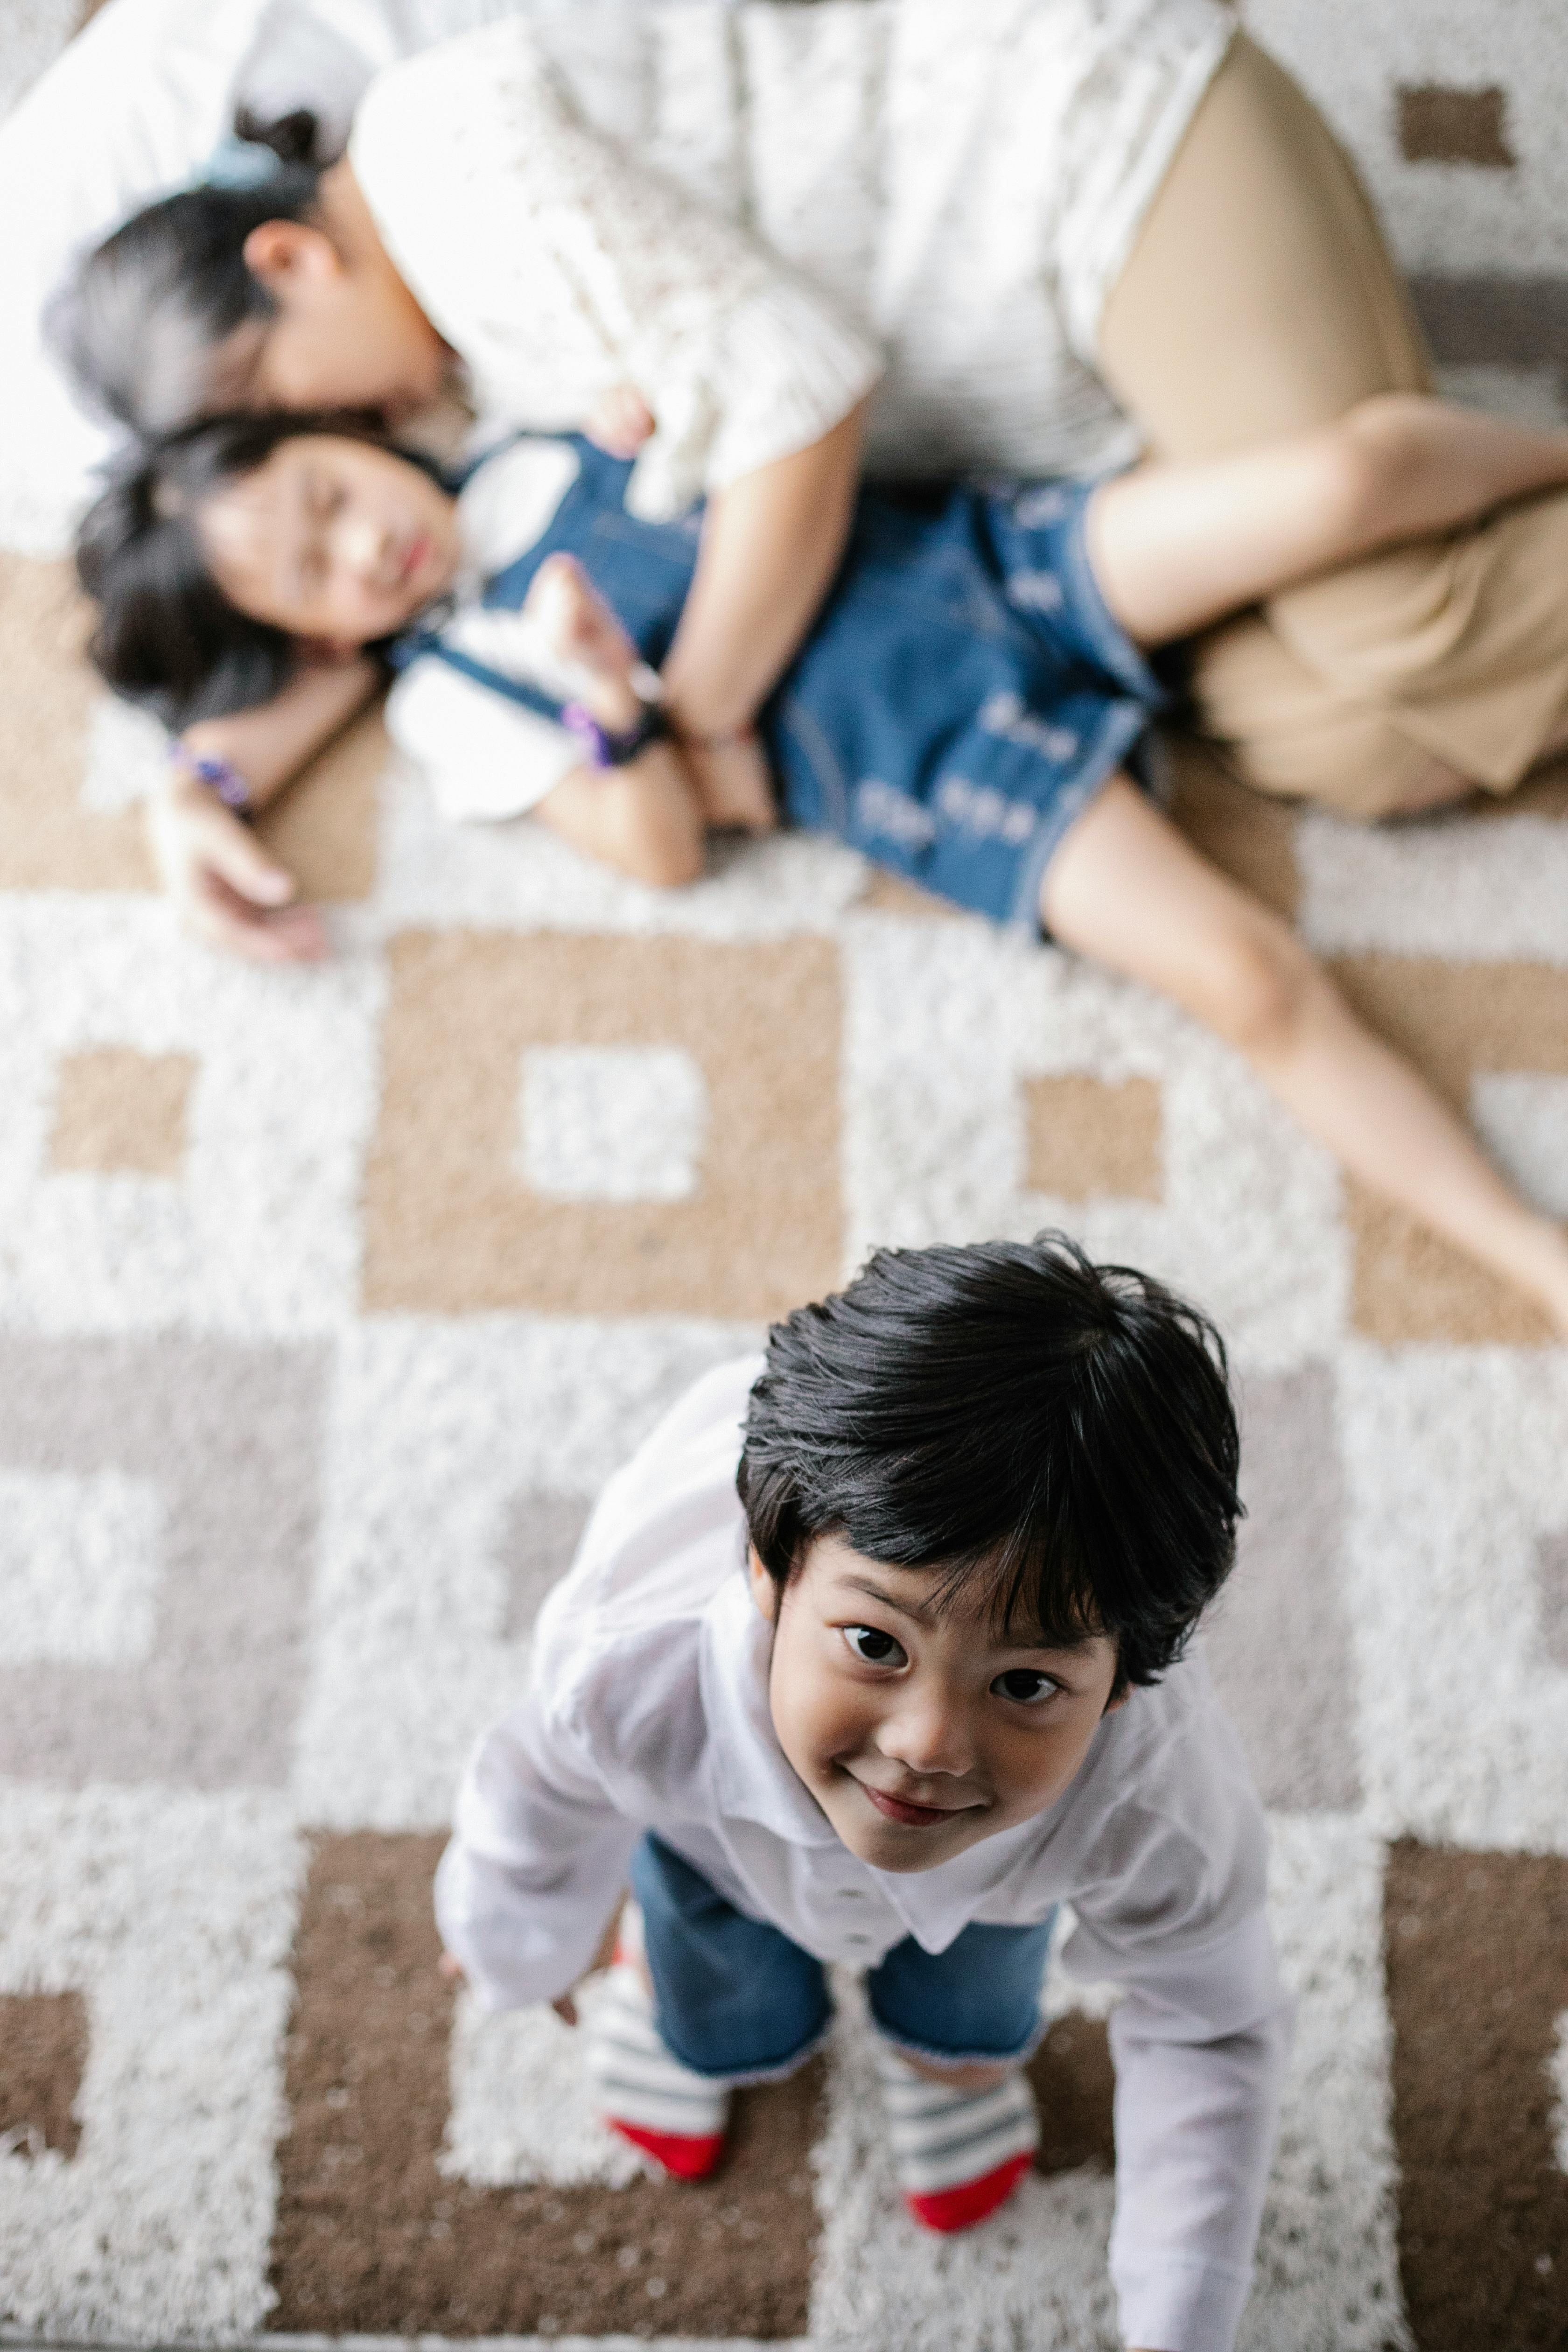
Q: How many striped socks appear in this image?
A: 2